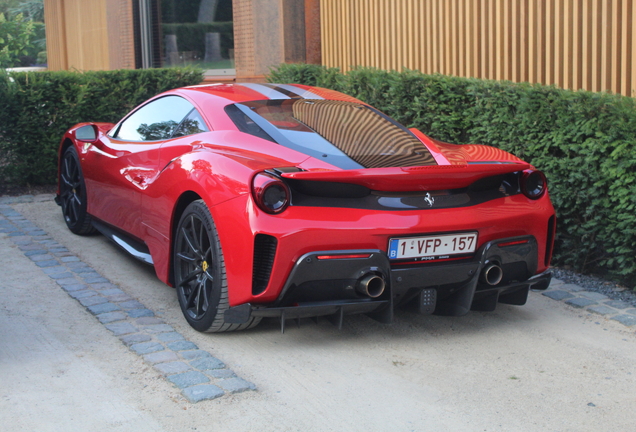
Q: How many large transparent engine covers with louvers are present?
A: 1